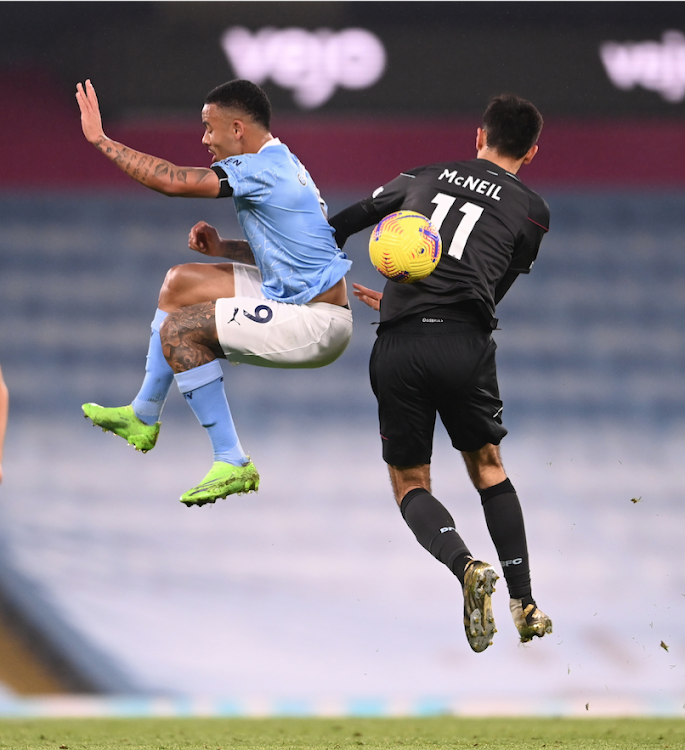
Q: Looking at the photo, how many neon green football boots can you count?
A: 2